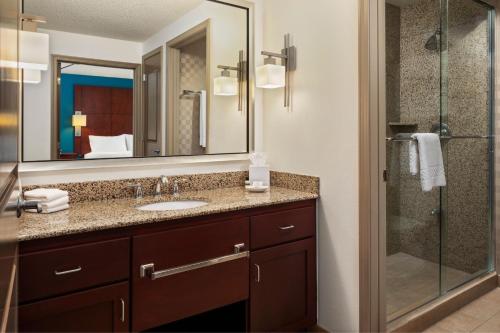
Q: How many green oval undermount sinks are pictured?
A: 0